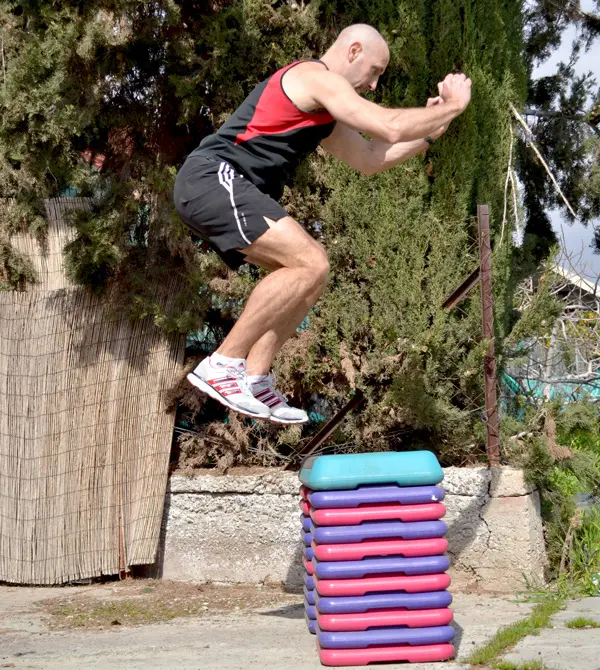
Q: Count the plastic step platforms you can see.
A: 11